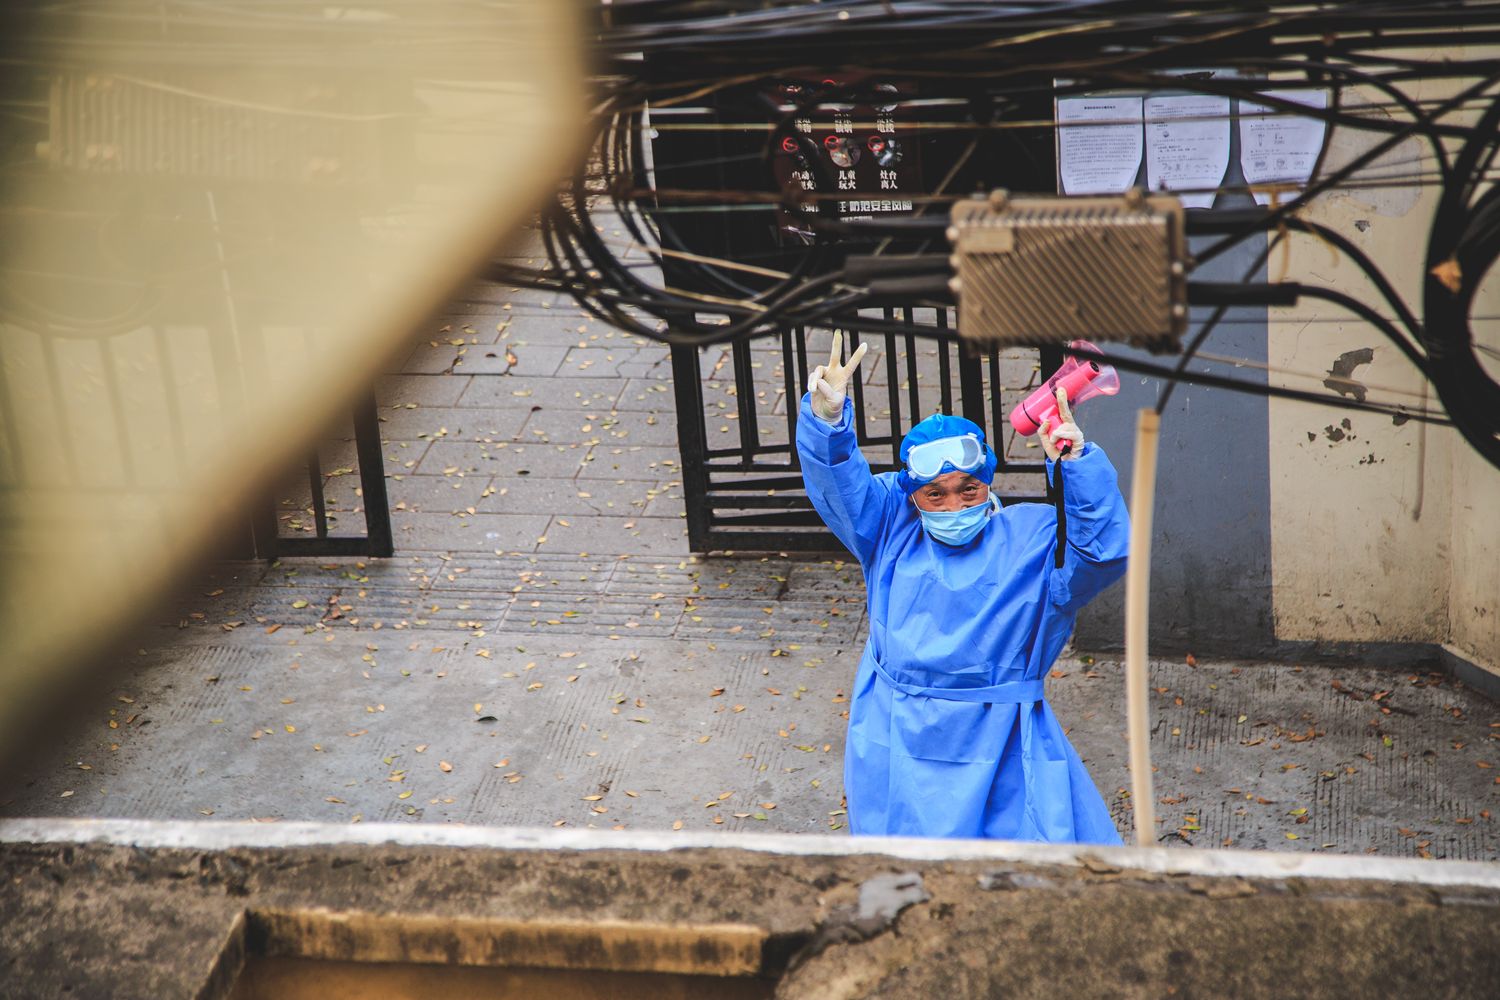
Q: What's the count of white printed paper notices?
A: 3